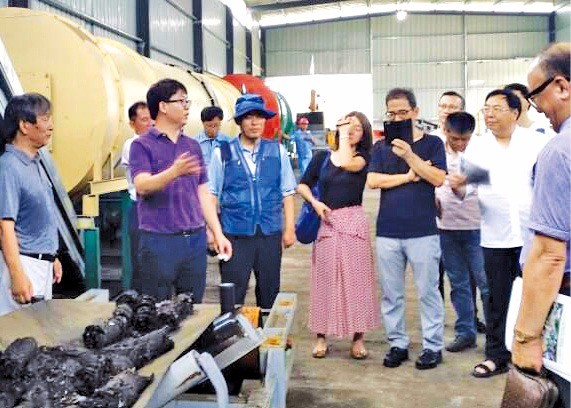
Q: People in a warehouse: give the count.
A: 13